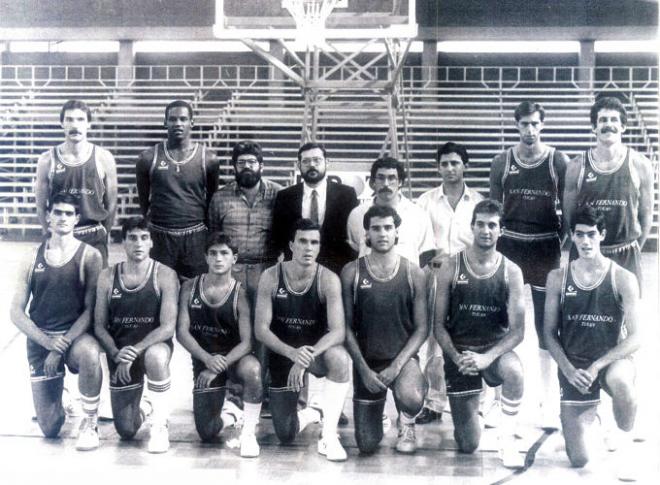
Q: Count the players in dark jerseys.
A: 11